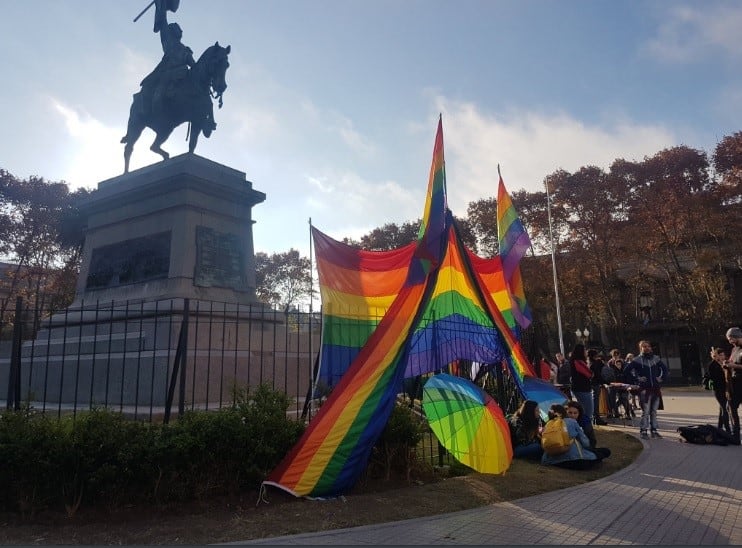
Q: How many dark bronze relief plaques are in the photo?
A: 2